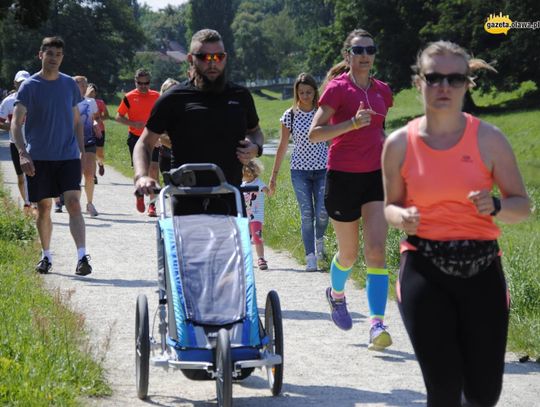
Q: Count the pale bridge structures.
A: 1